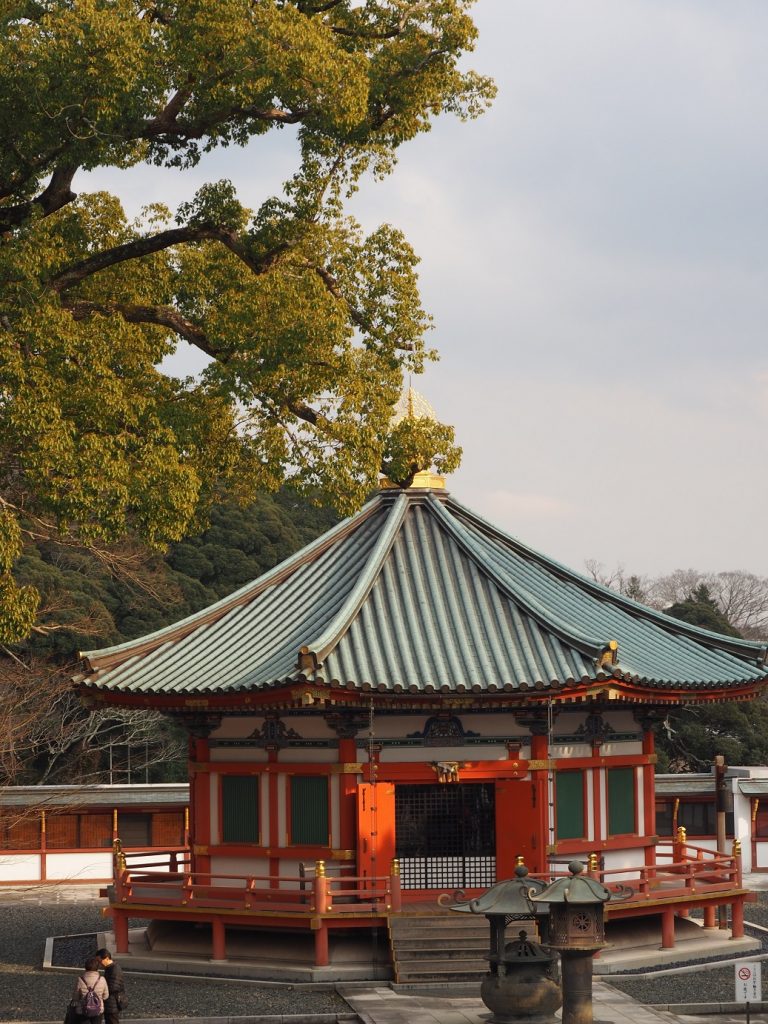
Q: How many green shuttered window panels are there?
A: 4